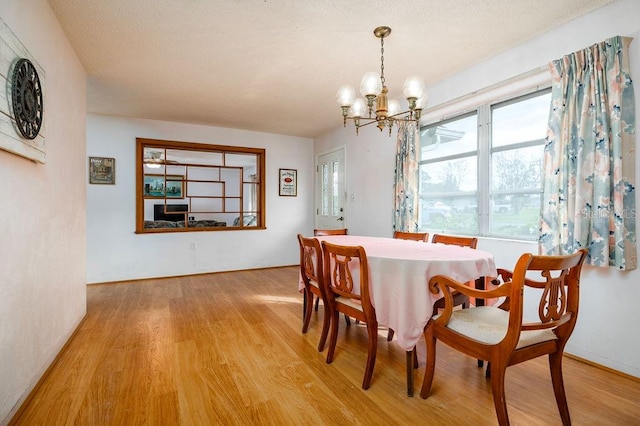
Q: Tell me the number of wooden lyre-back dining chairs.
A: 6